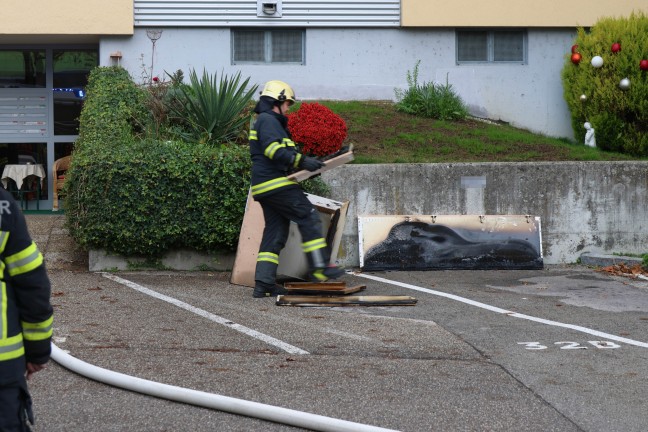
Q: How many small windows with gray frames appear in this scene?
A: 2